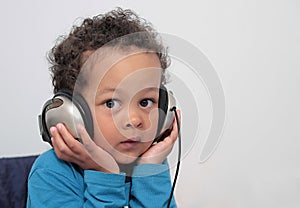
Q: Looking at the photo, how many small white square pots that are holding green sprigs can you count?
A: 0